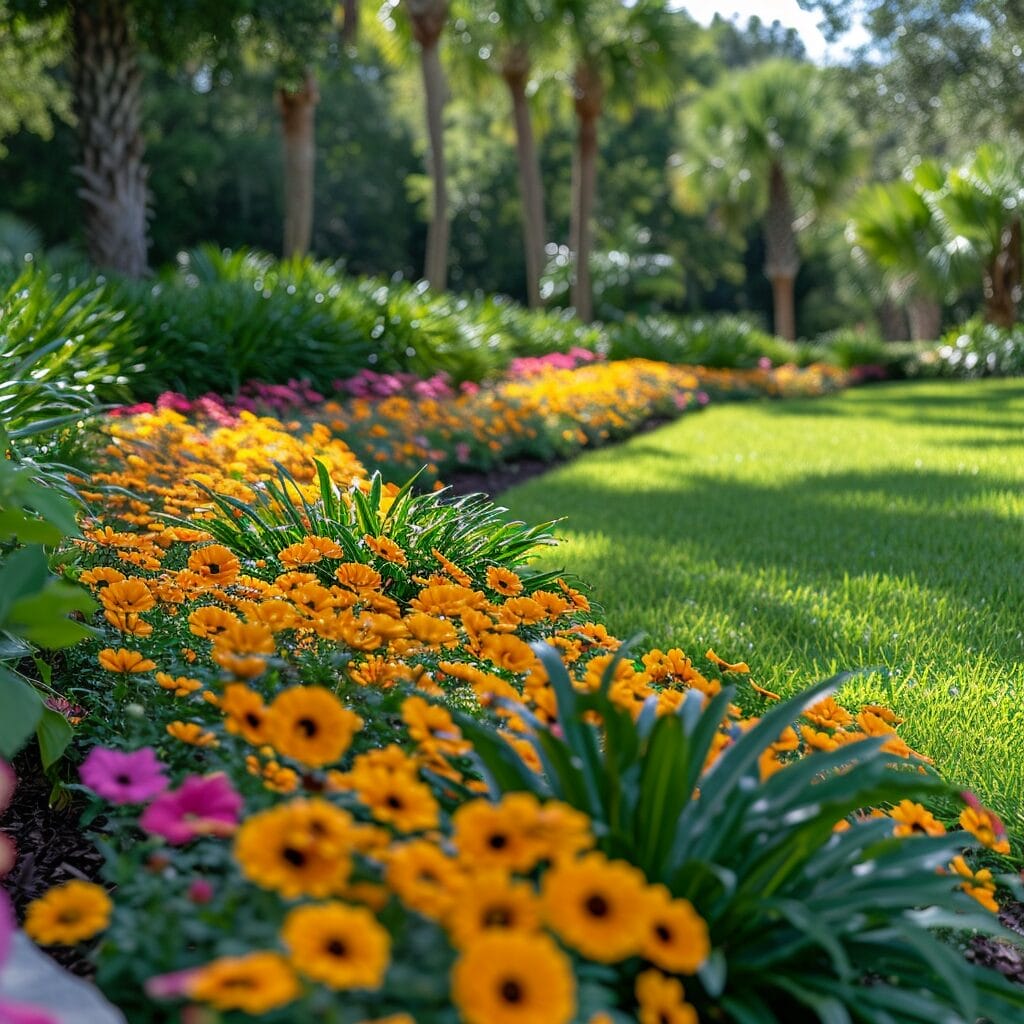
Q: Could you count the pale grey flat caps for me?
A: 0